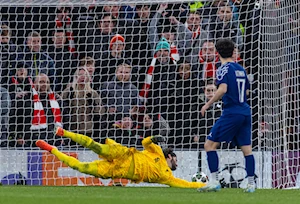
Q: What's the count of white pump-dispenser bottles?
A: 0